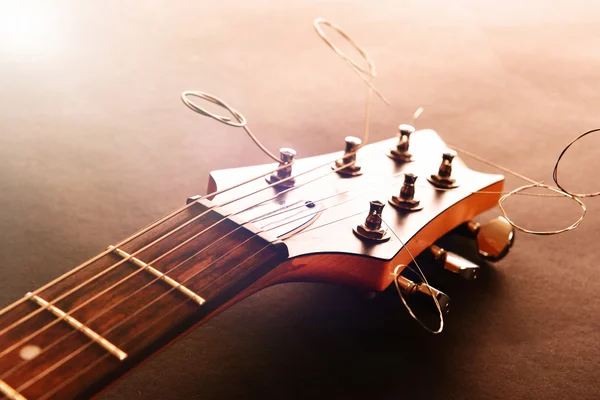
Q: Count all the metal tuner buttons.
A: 3